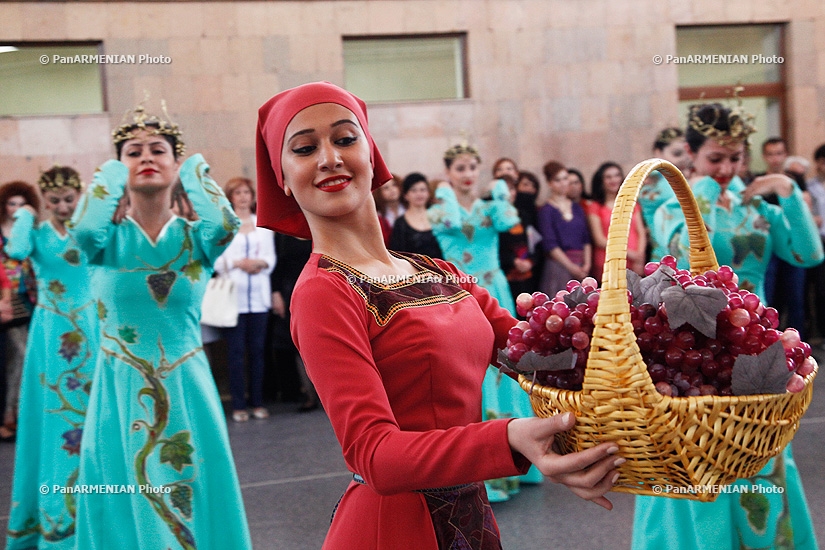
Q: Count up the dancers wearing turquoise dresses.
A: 5